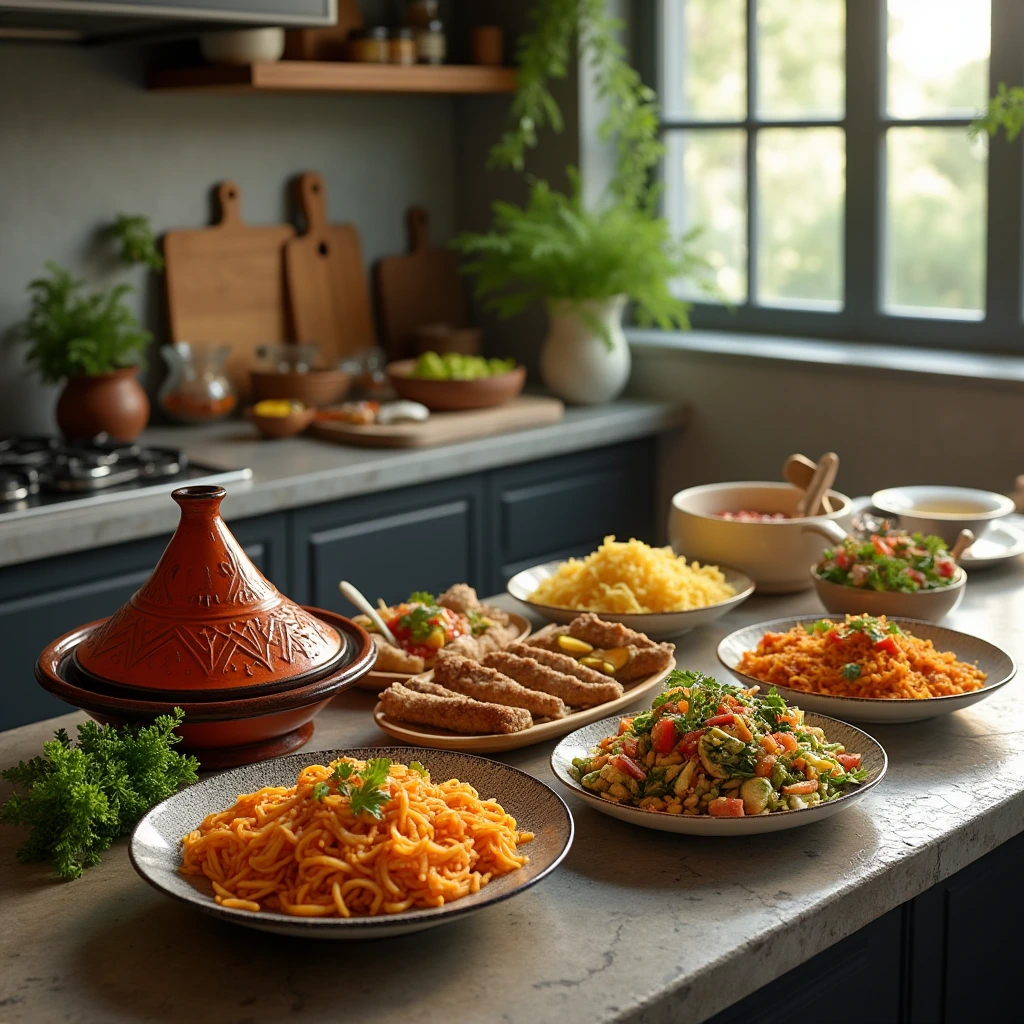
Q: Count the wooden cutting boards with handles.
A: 3